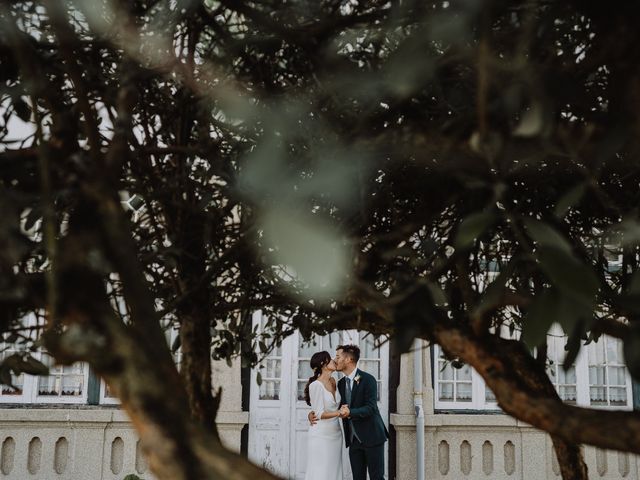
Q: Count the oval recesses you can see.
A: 12